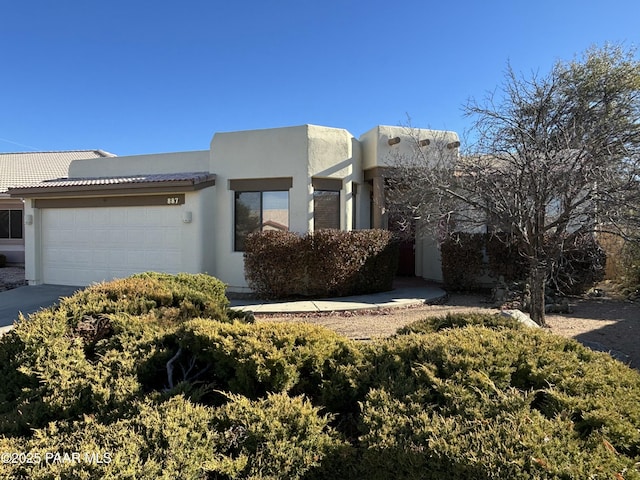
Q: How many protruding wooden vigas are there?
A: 3